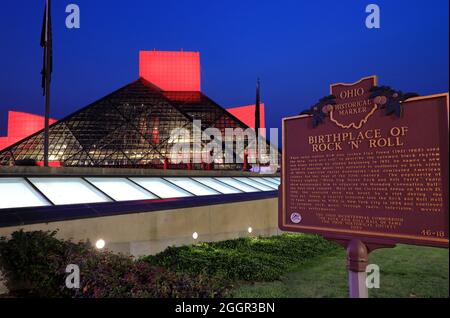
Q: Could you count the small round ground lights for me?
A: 3